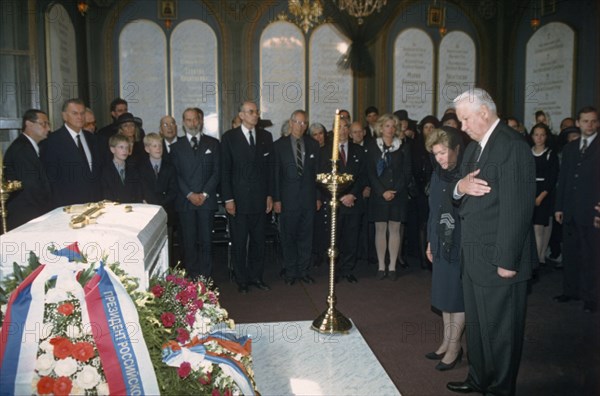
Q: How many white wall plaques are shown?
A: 8